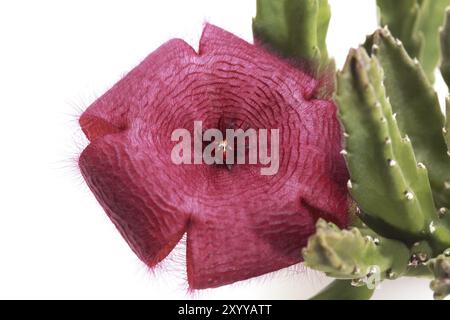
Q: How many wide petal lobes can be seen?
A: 5